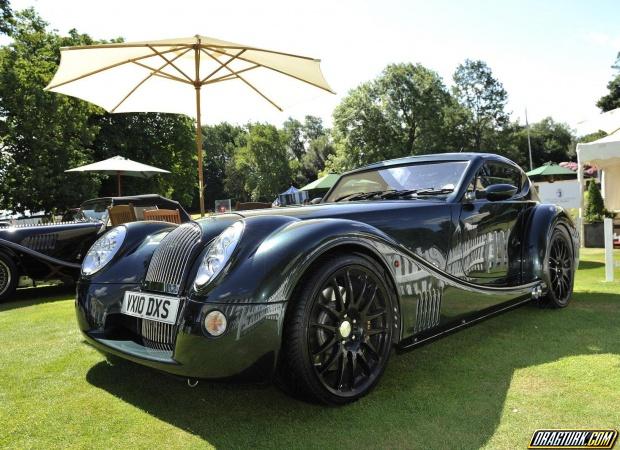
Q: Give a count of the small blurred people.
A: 0